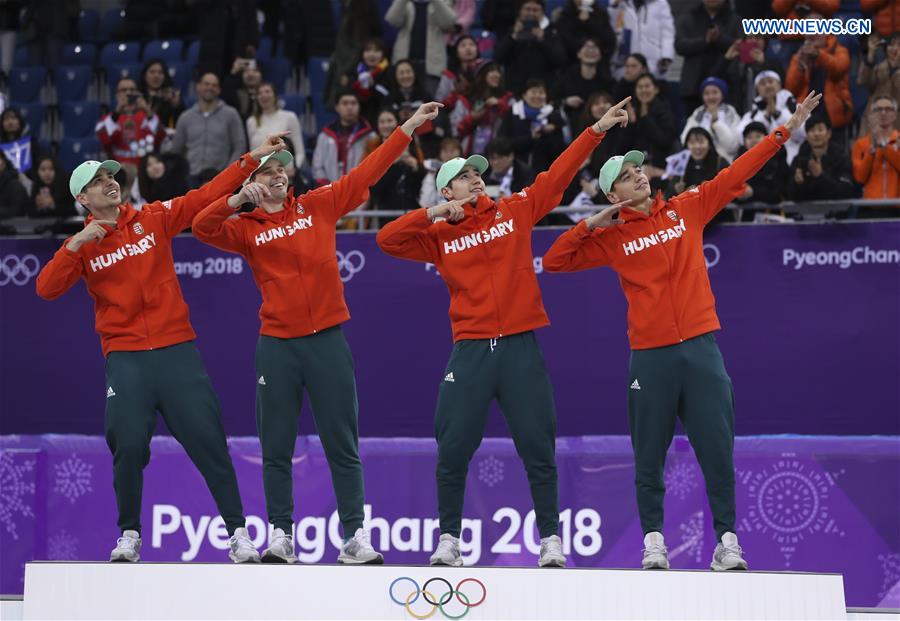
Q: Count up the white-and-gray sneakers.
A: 8